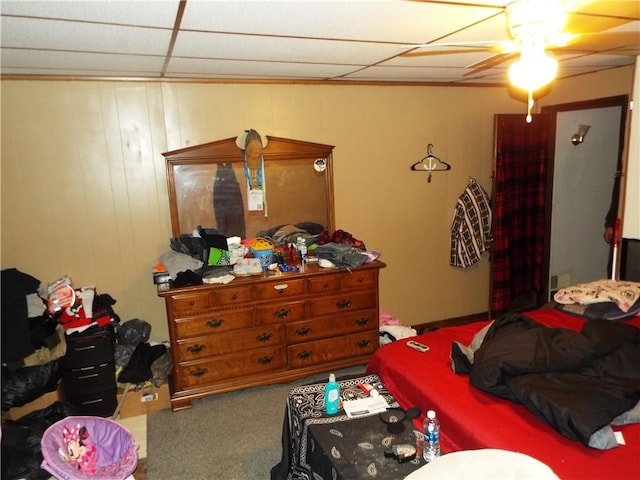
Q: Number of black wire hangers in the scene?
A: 1